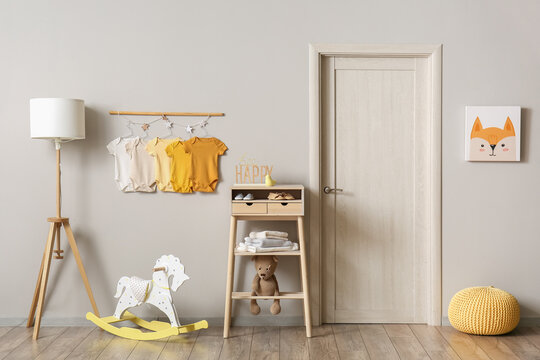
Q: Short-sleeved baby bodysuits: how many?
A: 5